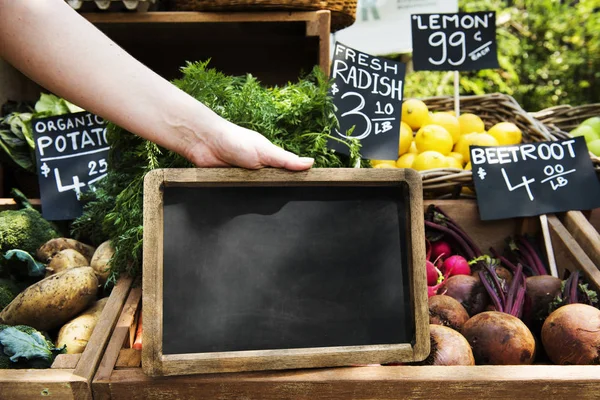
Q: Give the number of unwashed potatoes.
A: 5